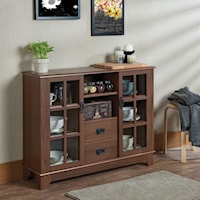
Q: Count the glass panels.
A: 12